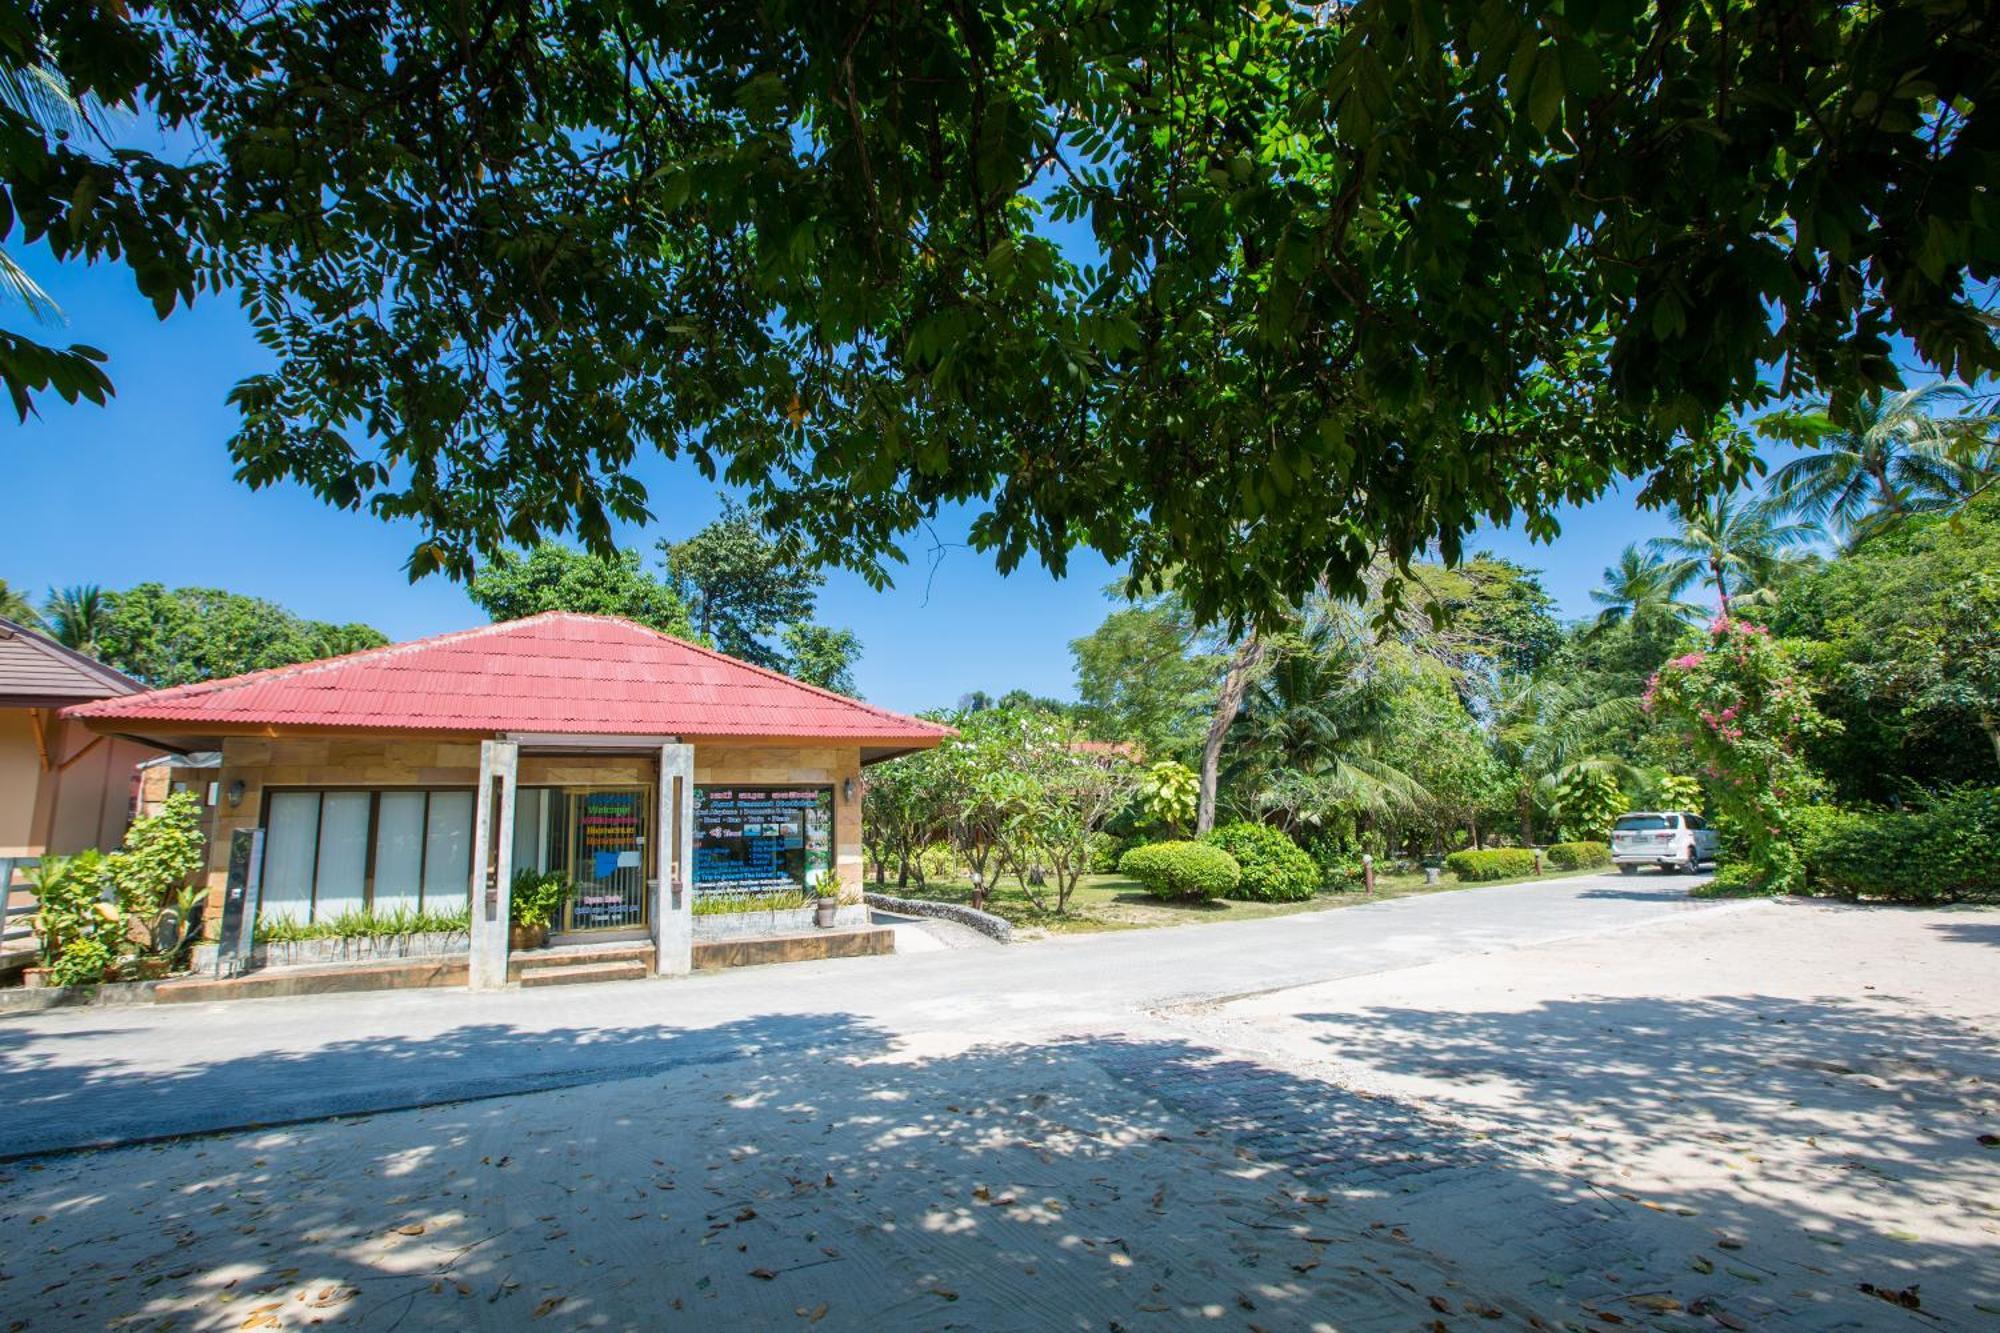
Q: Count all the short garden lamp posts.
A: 3